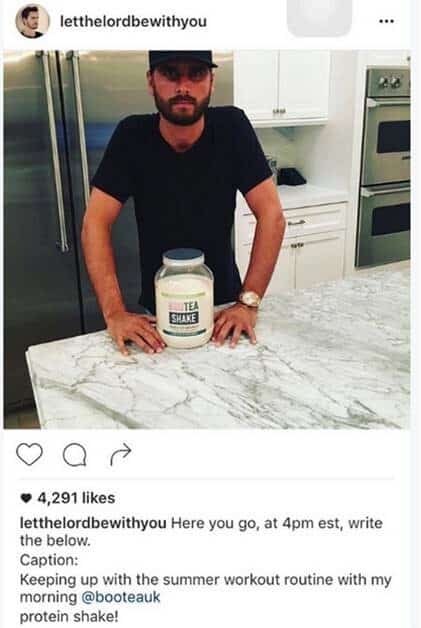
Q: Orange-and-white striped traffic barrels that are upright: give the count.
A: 0